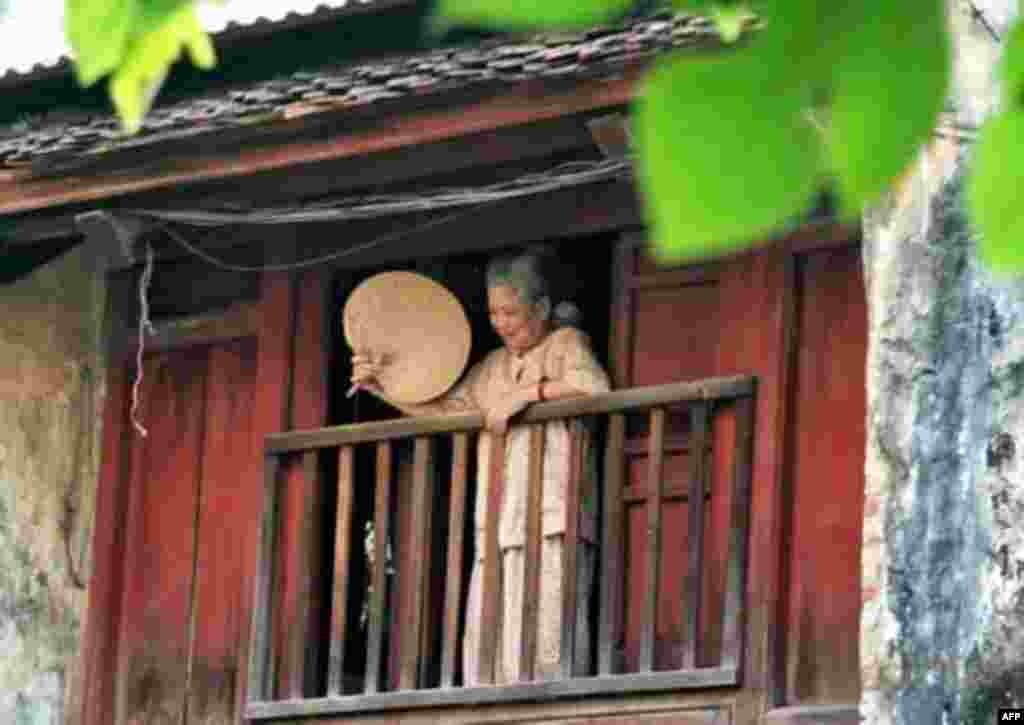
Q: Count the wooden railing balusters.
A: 13